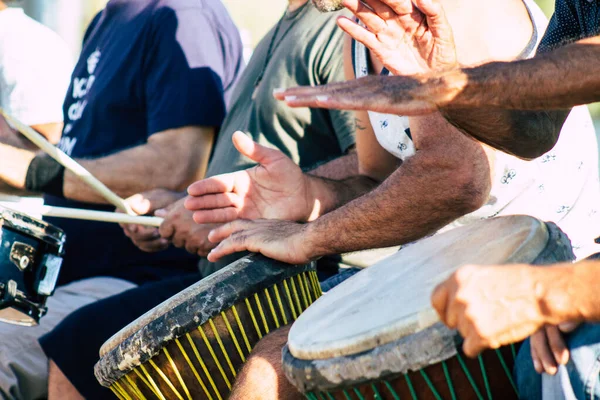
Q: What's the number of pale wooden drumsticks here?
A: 2